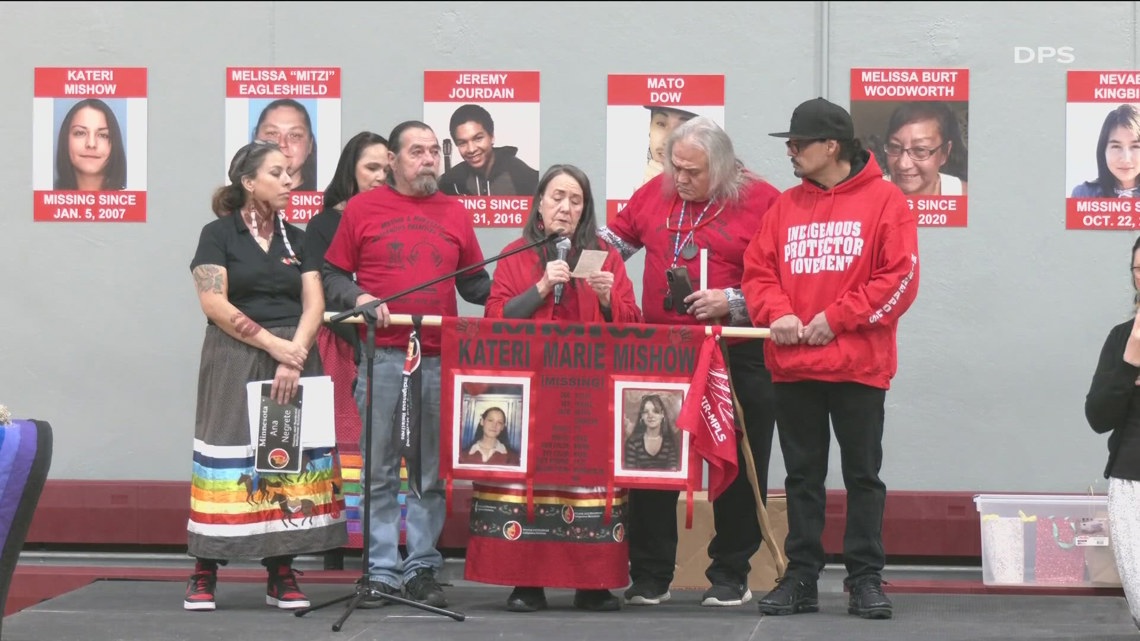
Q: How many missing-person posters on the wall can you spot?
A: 6